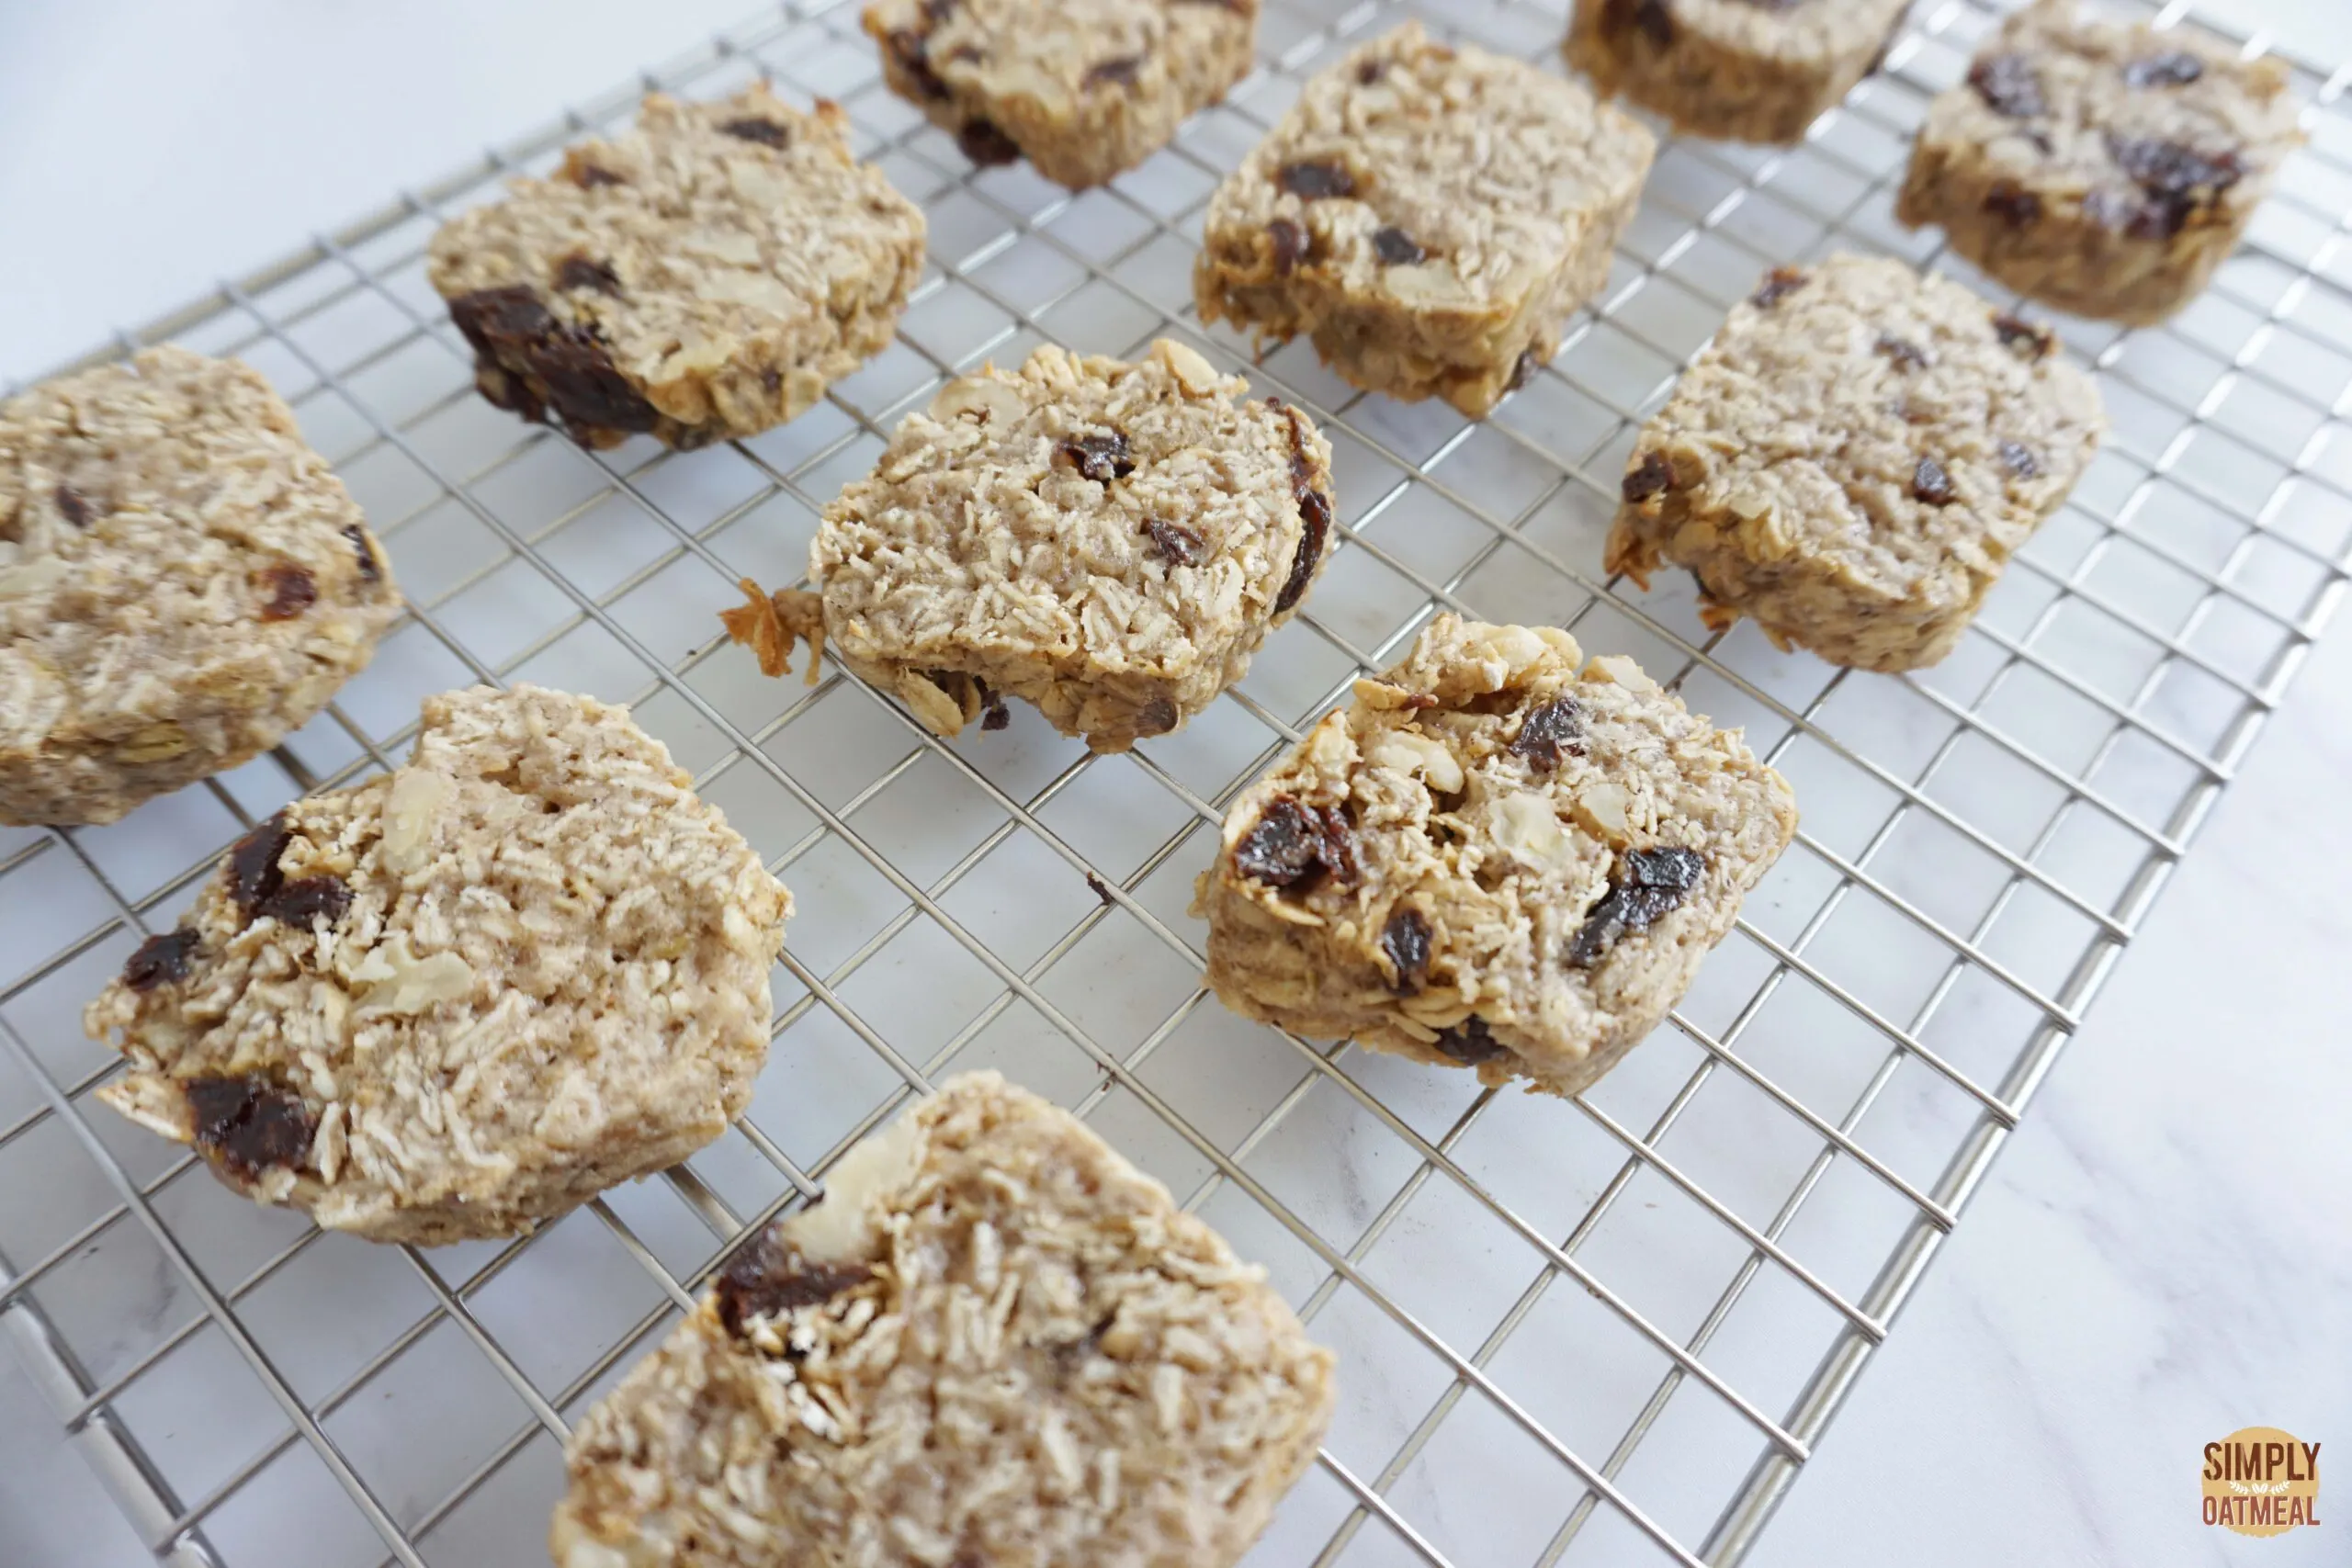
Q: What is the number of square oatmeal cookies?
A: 11